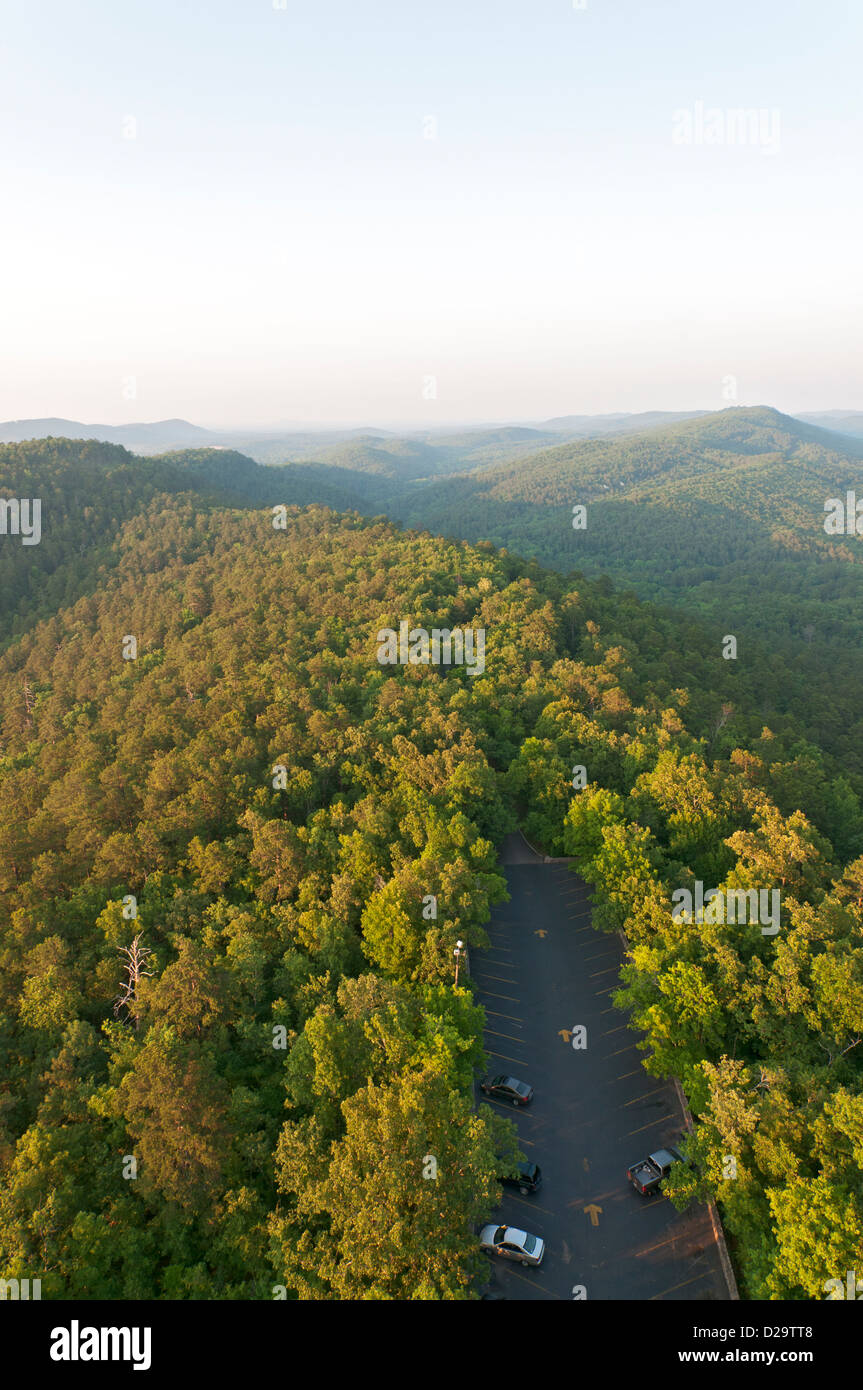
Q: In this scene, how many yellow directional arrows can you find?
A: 3